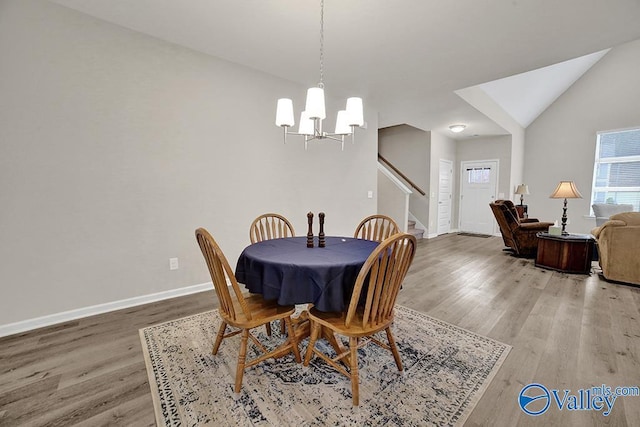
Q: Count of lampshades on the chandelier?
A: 5